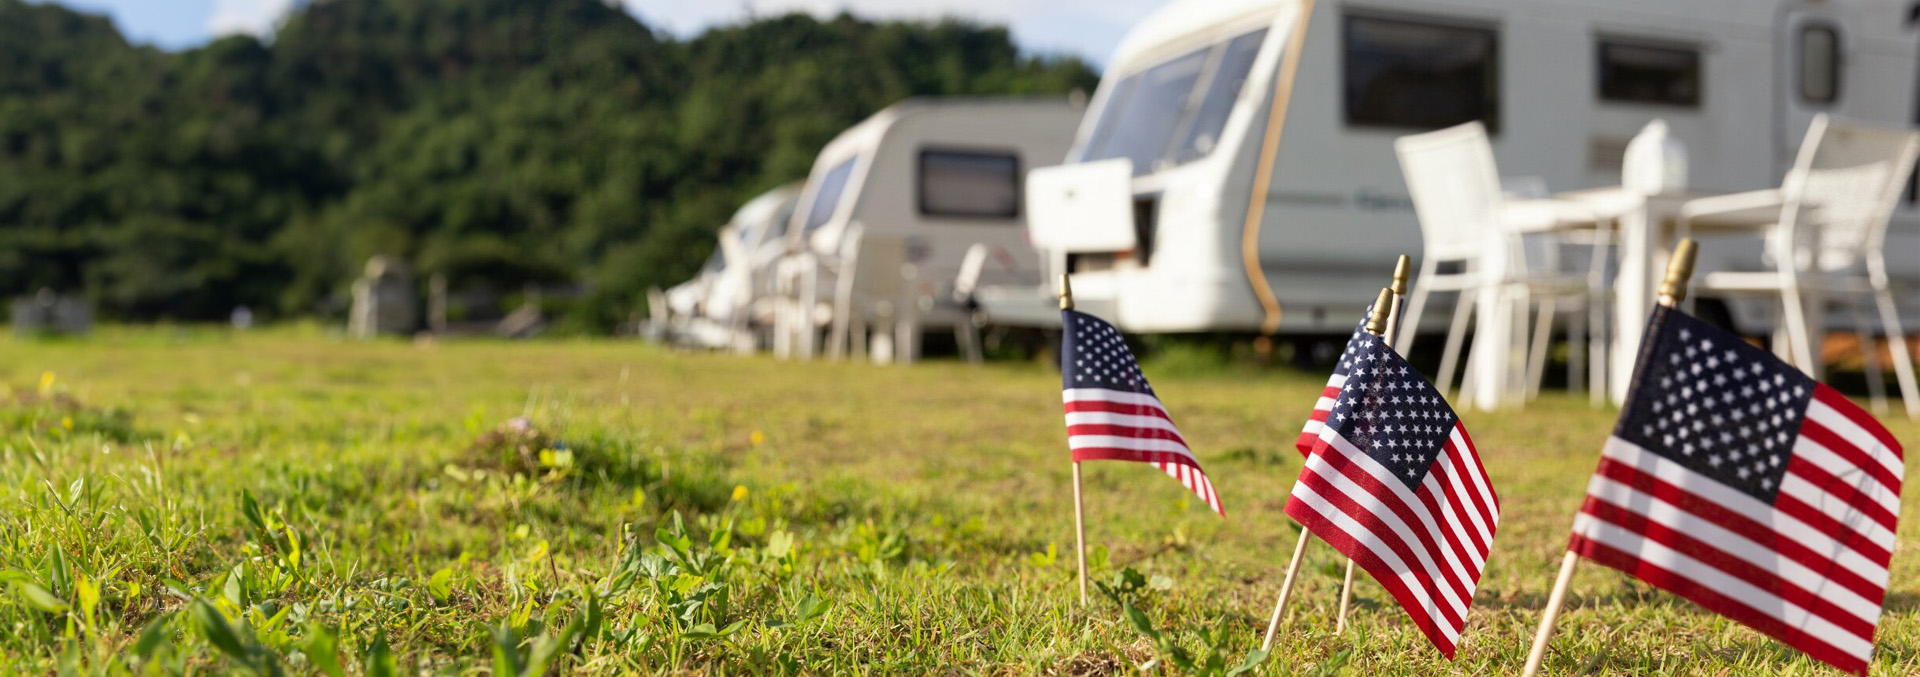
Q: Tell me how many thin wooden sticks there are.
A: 4